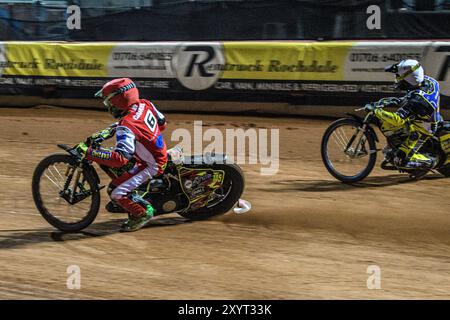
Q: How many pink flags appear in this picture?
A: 0